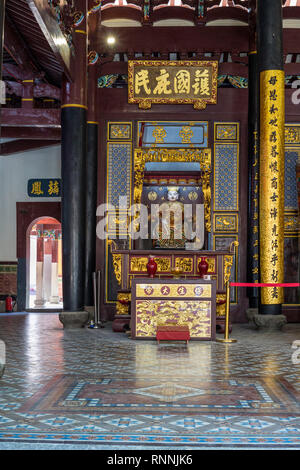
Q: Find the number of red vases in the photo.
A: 2